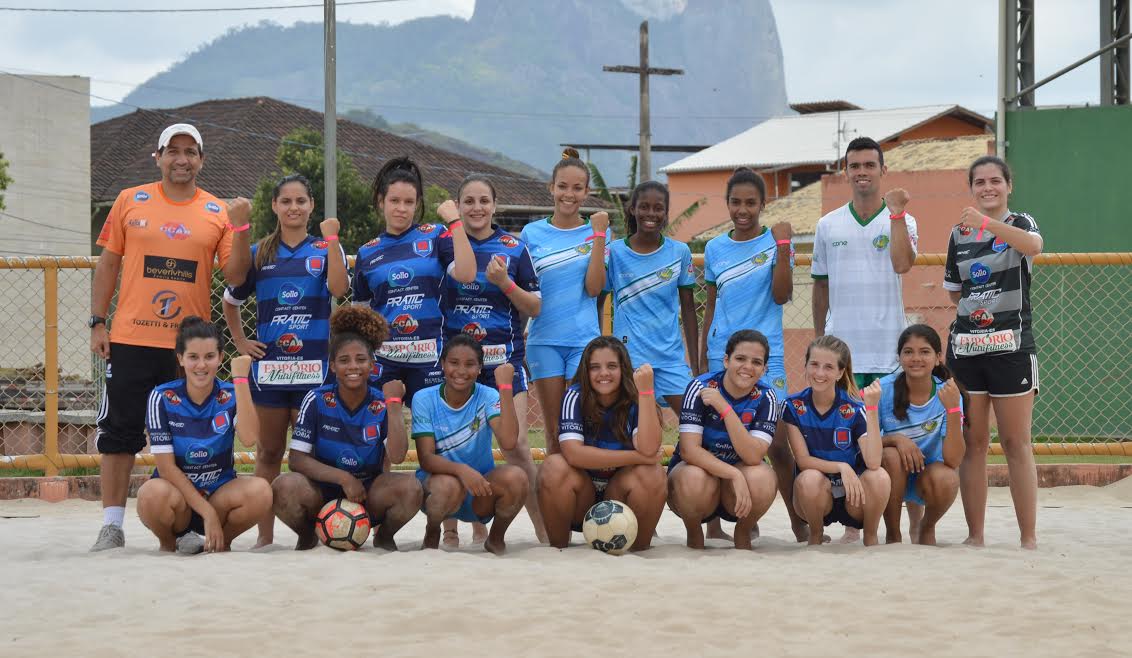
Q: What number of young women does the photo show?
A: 14